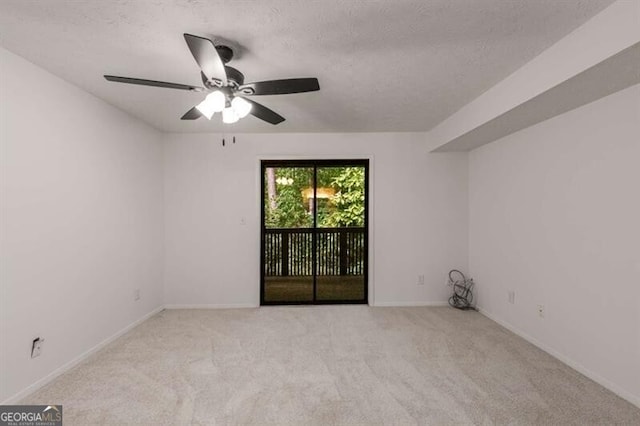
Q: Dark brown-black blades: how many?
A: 5